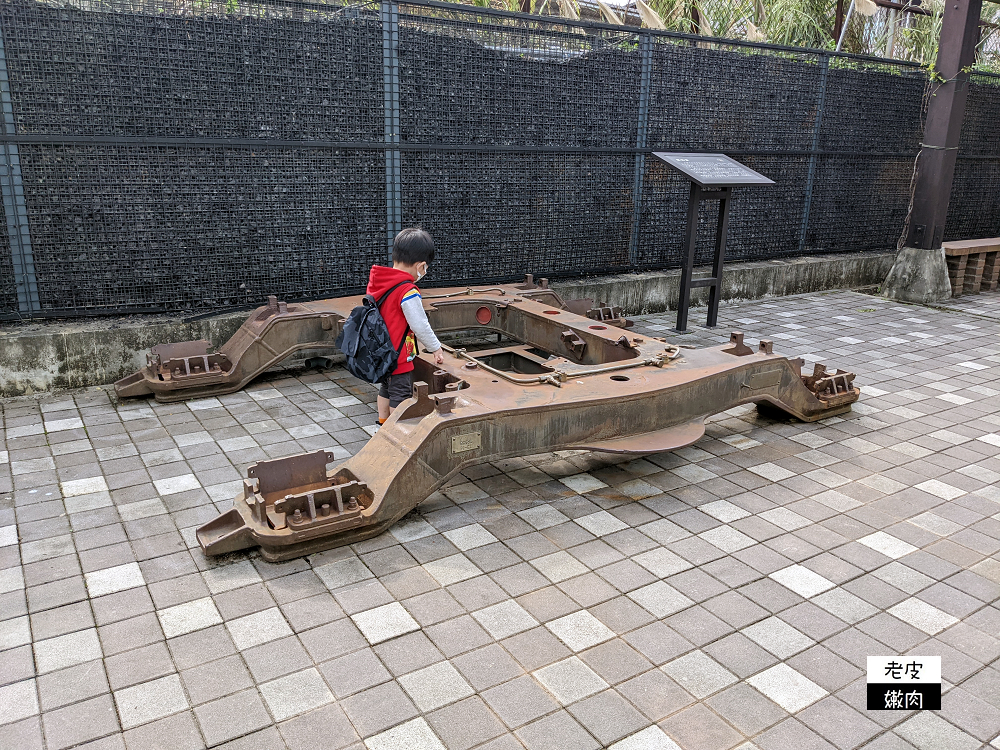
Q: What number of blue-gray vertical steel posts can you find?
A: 4